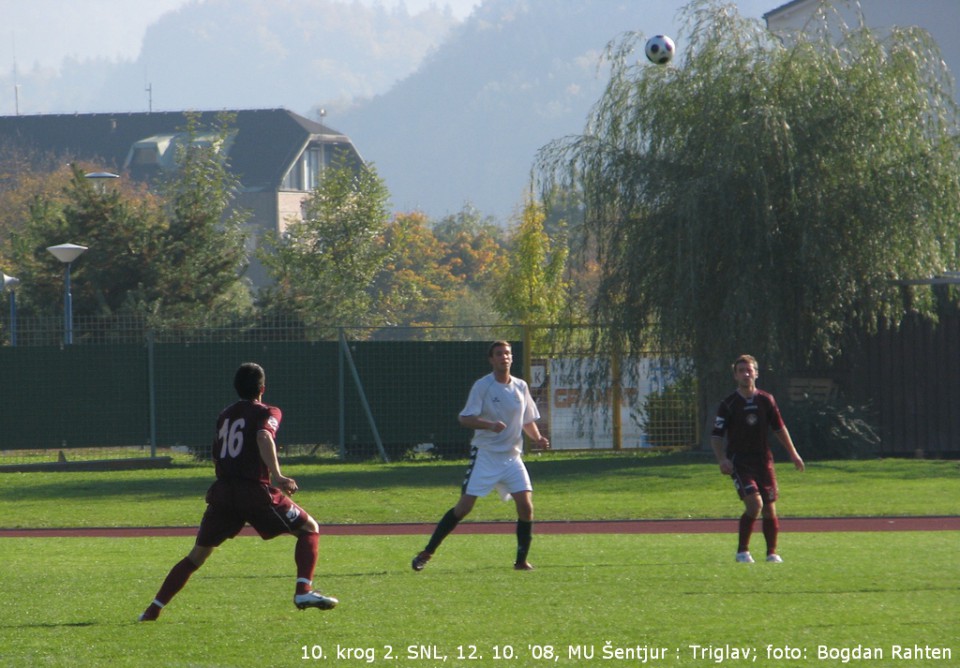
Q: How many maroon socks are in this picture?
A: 4